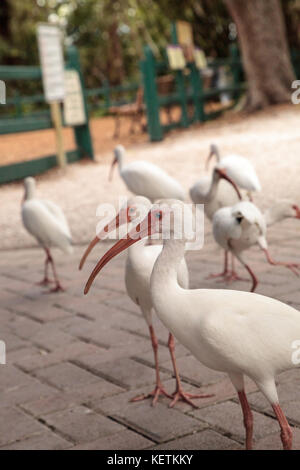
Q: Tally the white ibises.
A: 7